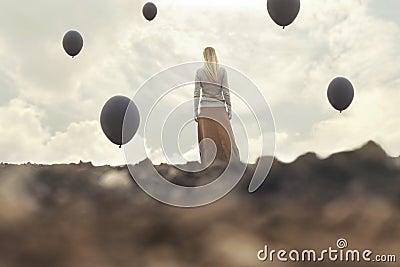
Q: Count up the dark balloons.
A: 5